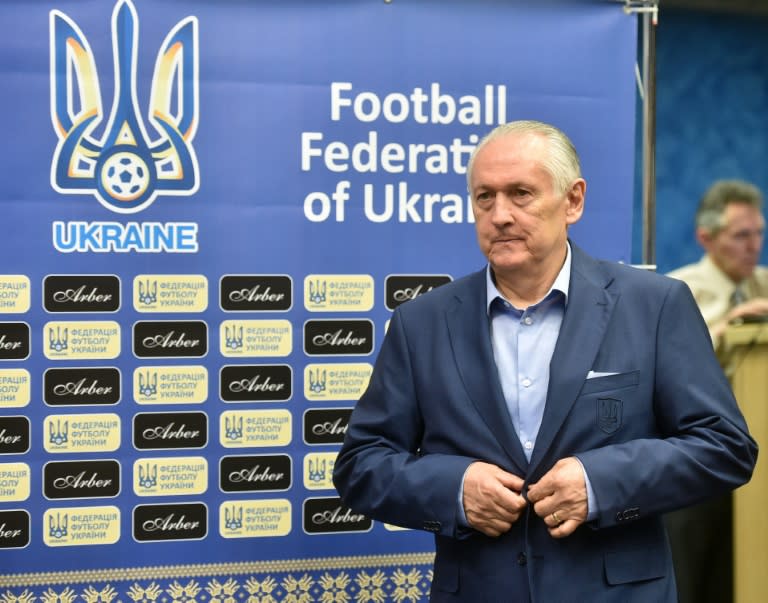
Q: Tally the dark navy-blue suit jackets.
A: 1